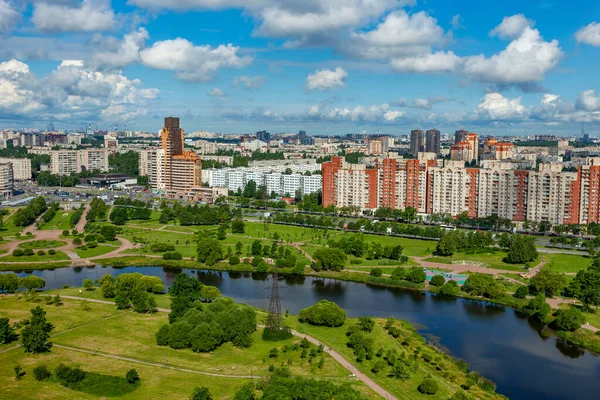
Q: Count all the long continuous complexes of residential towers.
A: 1